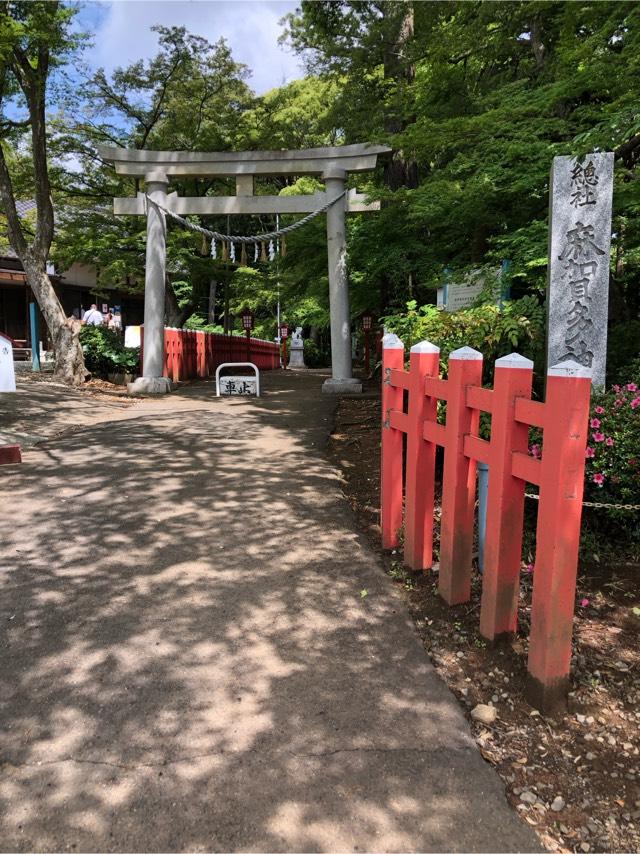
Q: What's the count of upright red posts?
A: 5